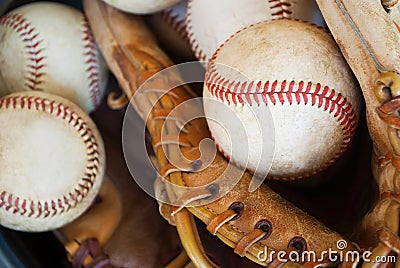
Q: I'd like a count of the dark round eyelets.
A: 5